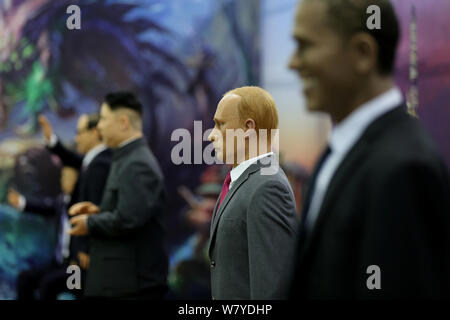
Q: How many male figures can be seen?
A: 5